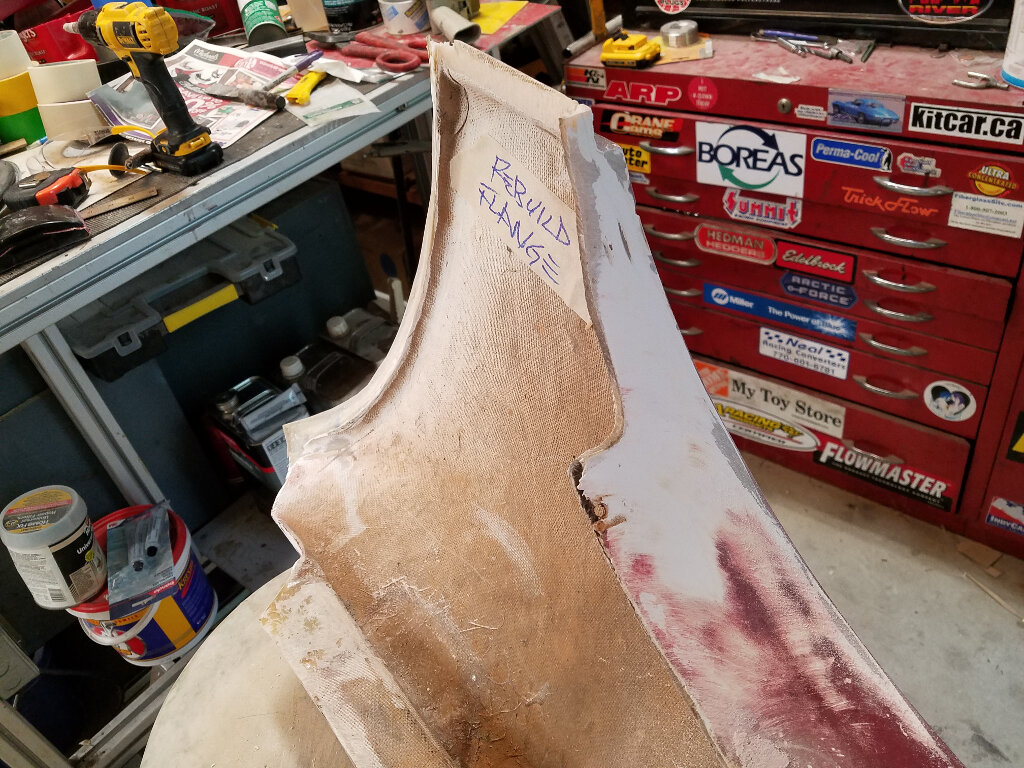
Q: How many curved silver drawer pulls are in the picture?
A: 13